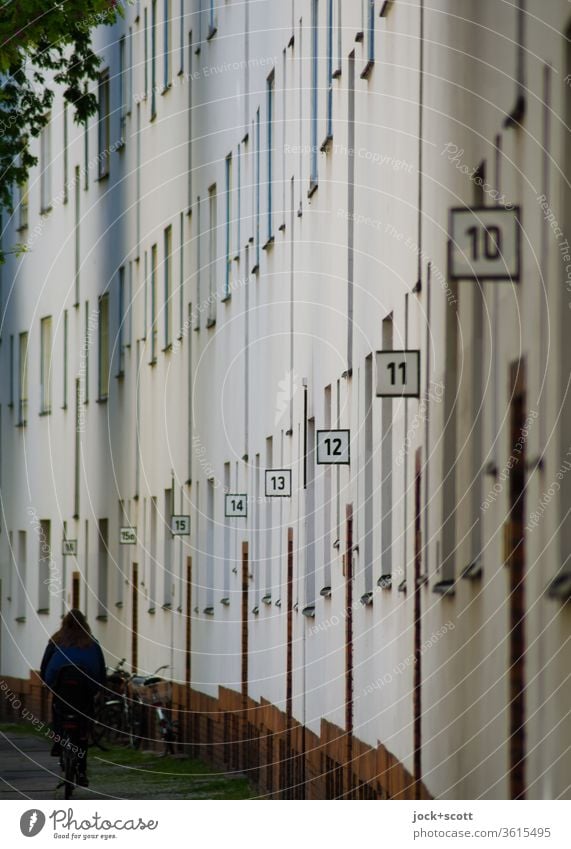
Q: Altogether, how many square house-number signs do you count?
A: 8